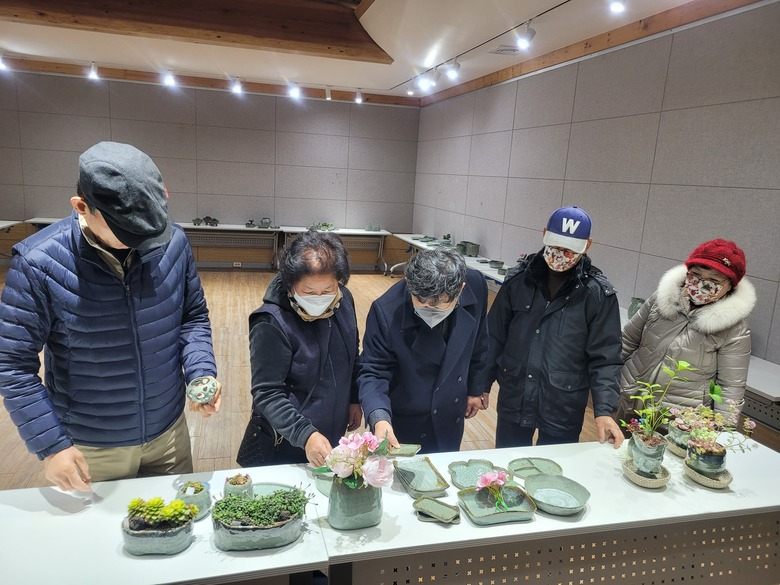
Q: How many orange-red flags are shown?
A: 0